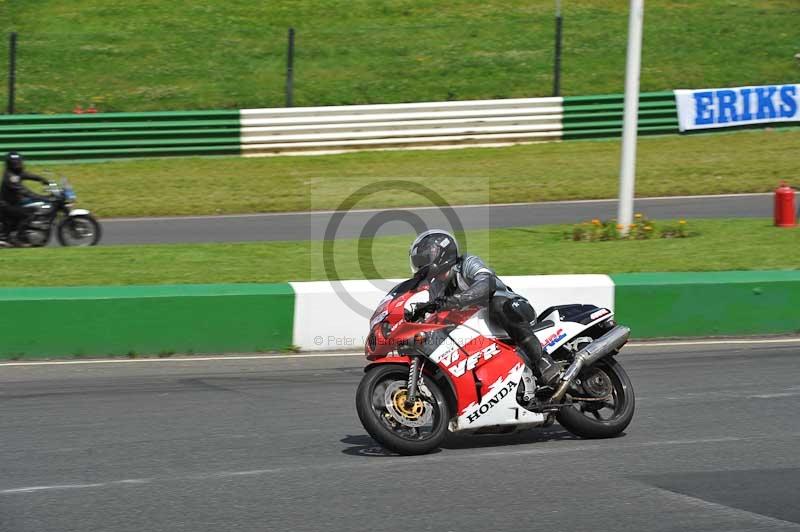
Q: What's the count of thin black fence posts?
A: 3